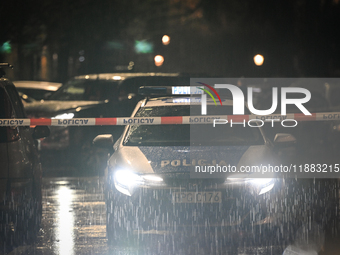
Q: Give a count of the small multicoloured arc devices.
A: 1